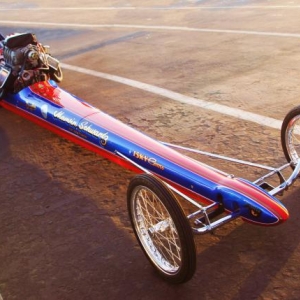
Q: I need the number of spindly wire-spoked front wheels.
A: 2